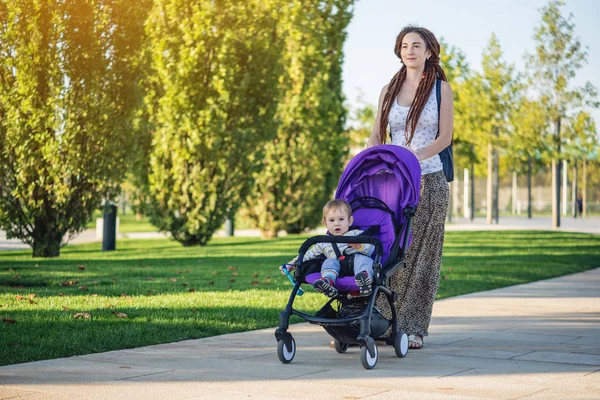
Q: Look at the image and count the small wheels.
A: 4